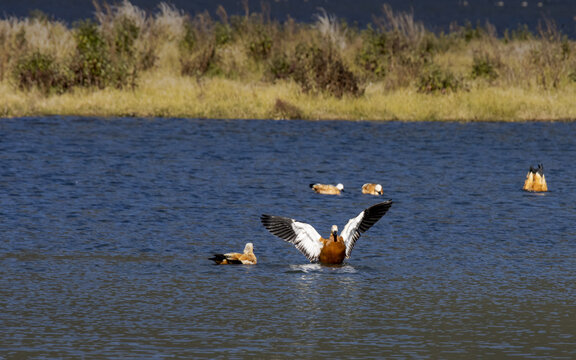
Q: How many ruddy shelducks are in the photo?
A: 5